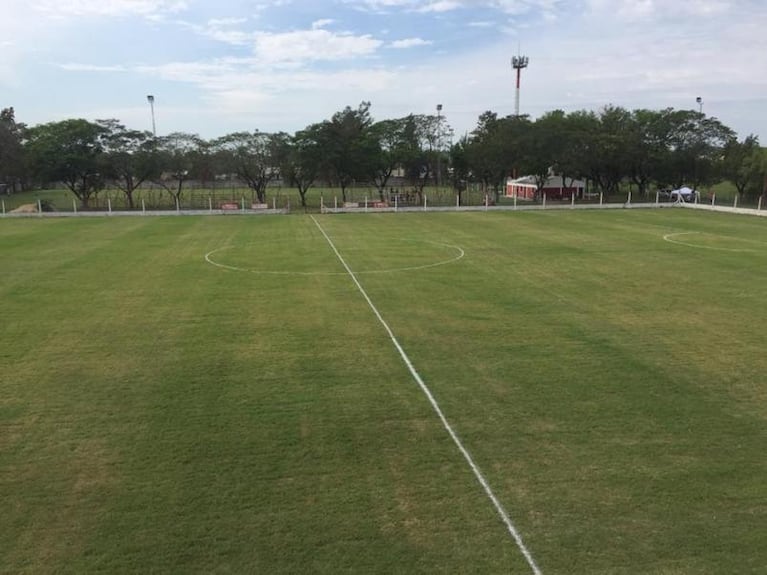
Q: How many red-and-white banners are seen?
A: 4